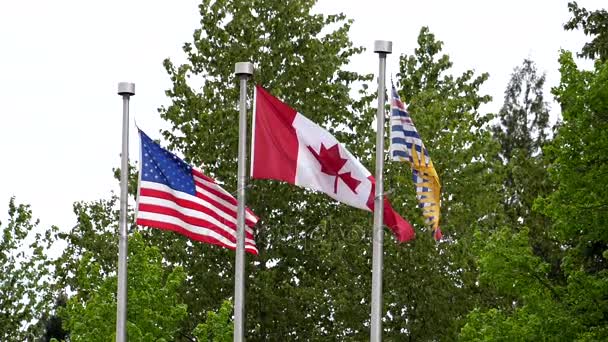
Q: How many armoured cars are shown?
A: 0